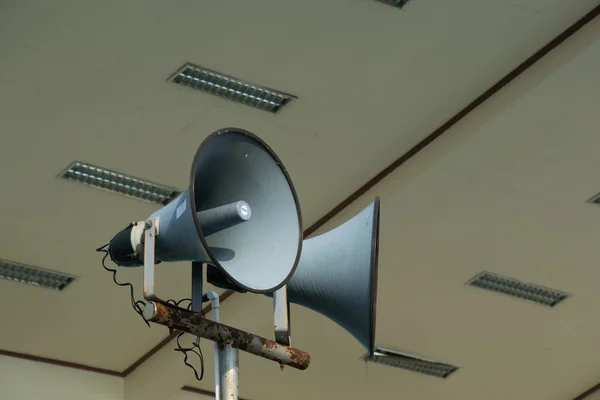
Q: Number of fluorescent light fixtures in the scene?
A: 7